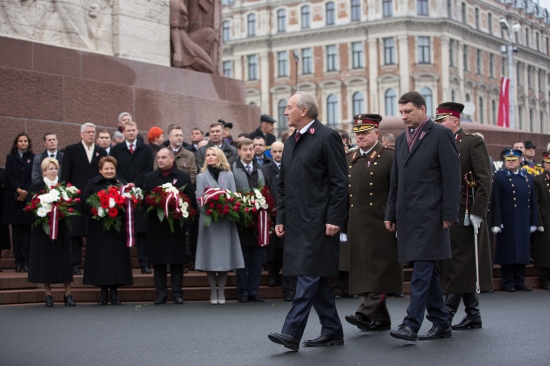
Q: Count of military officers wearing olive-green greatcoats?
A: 3